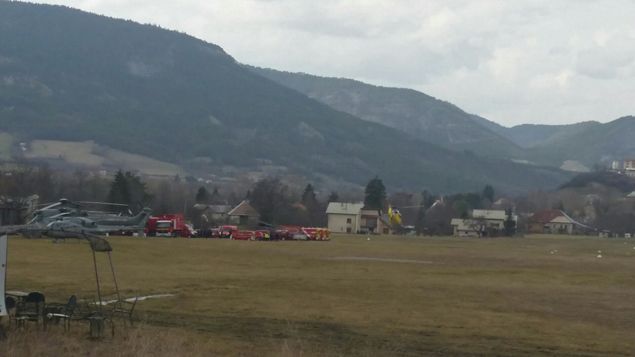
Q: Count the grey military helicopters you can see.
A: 2